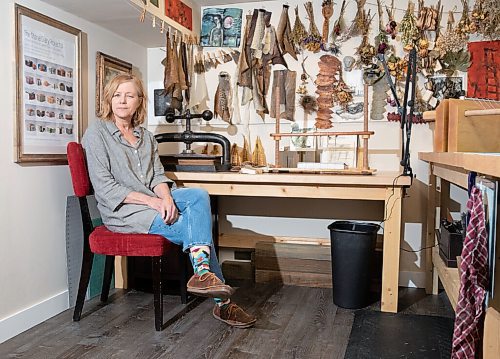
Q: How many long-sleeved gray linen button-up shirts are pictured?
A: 1